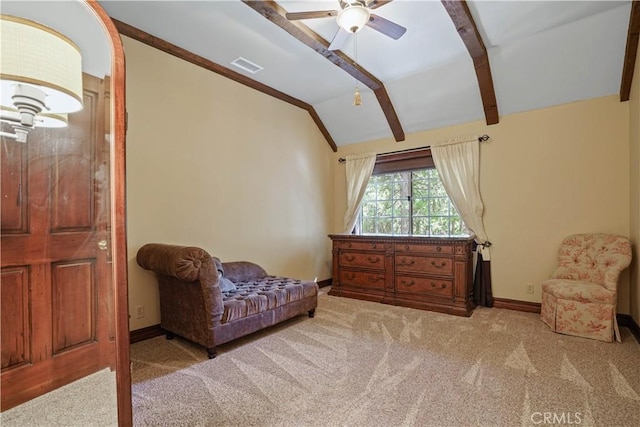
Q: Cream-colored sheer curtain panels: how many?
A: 2